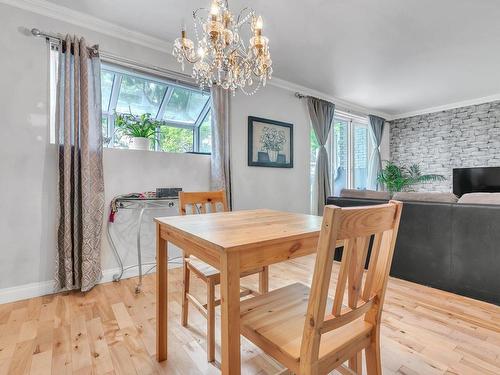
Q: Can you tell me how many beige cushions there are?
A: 3